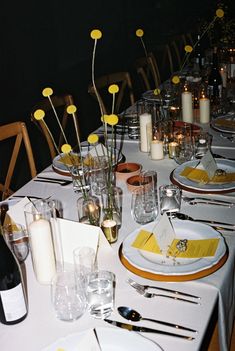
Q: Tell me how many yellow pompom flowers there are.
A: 14